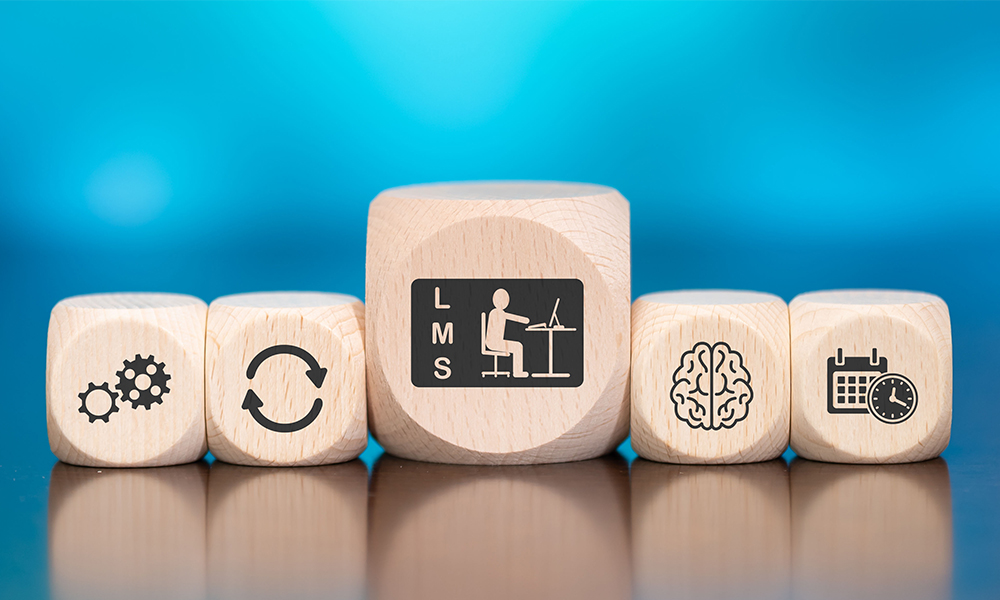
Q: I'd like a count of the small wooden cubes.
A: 4